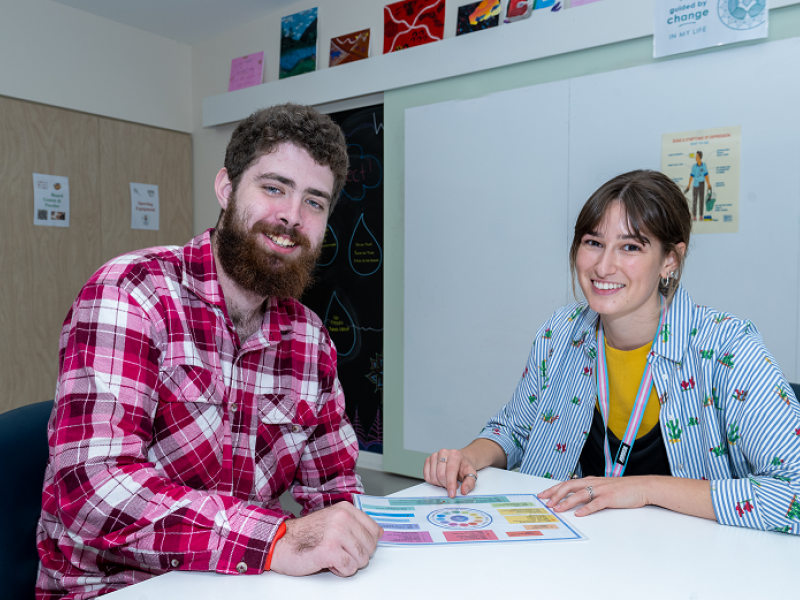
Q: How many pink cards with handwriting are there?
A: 1